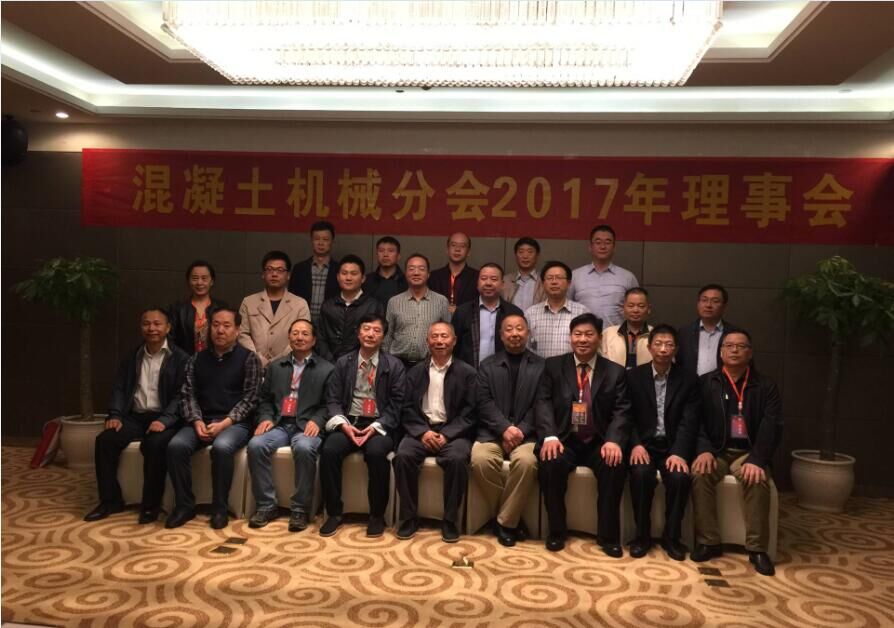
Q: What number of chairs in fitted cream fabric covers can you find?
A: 9